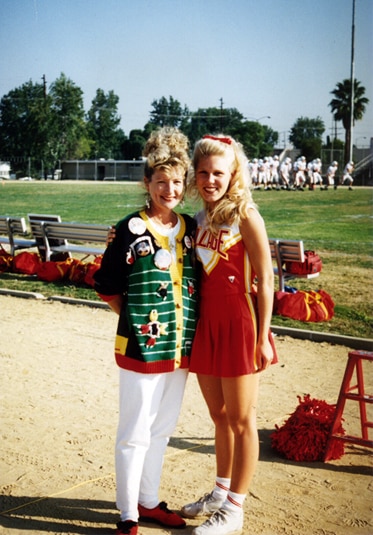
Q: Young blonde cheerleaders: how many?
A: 1